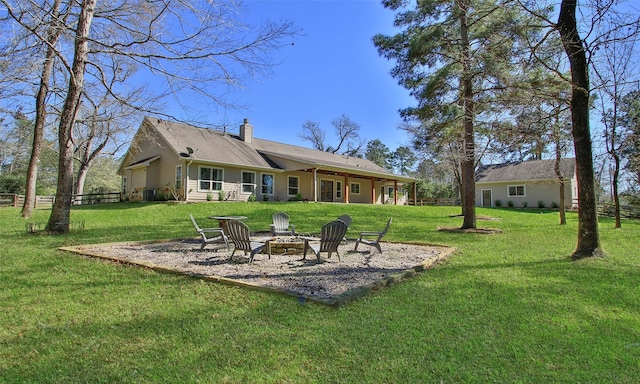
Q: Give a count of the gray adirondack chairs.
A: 6